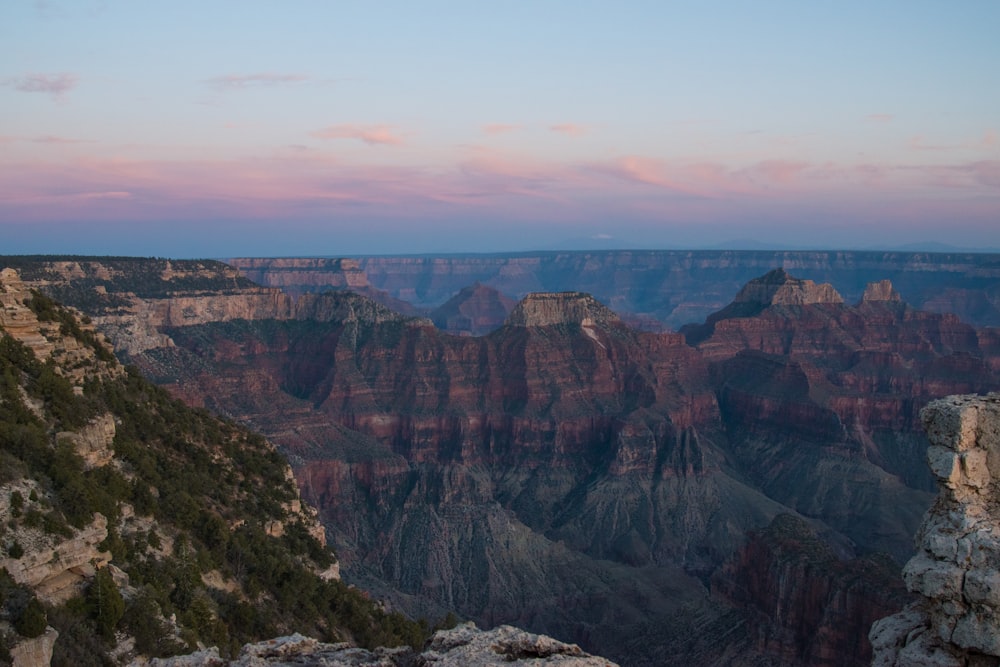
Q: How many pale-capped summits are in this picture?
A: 3